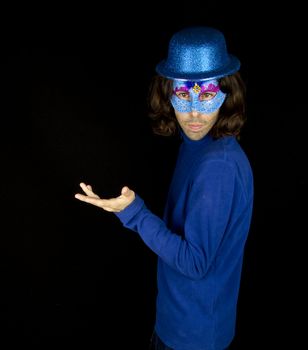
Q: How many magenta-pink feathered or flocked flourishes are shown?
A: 2